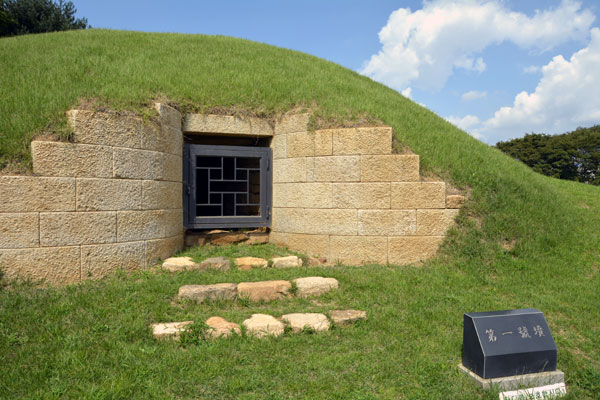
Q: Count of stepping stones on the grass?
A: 12